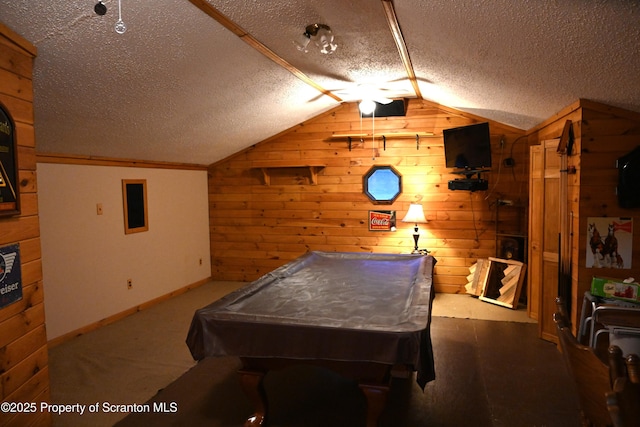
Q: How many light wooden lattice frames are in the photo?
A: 2